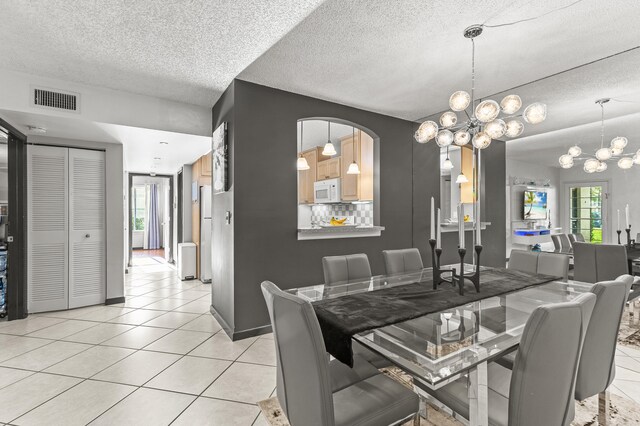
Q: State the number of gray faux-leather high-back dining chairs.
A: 6